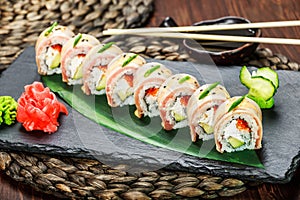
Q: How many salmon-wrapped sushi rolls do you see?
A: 8